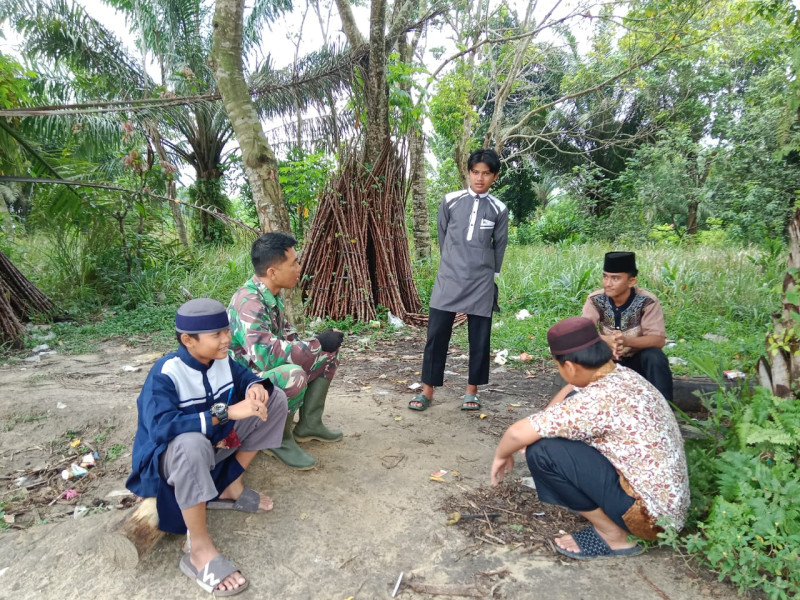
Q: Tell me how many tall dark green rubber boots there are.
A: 2